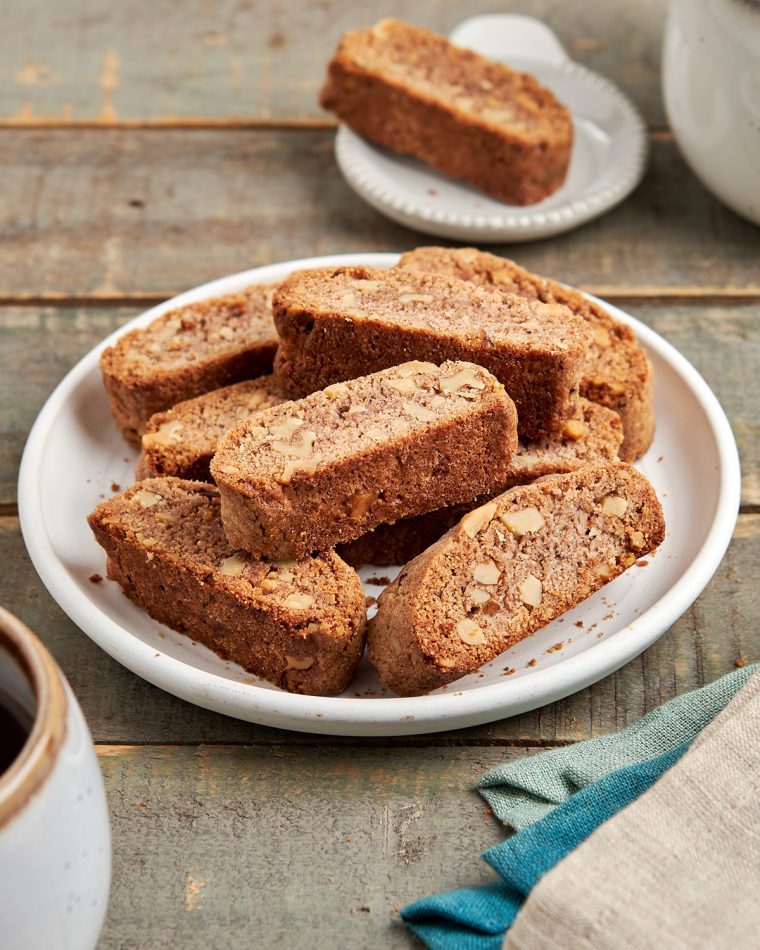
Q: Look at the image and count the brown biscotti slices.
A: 9